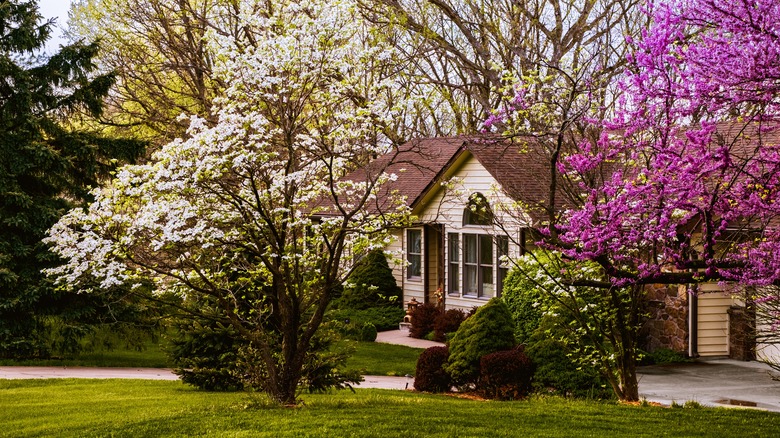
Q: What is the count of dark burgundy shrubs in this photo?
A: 4